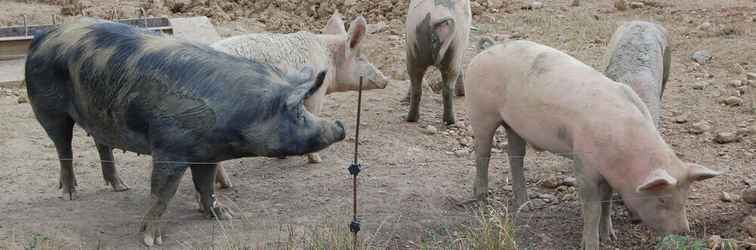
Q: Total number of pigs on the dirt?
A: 5